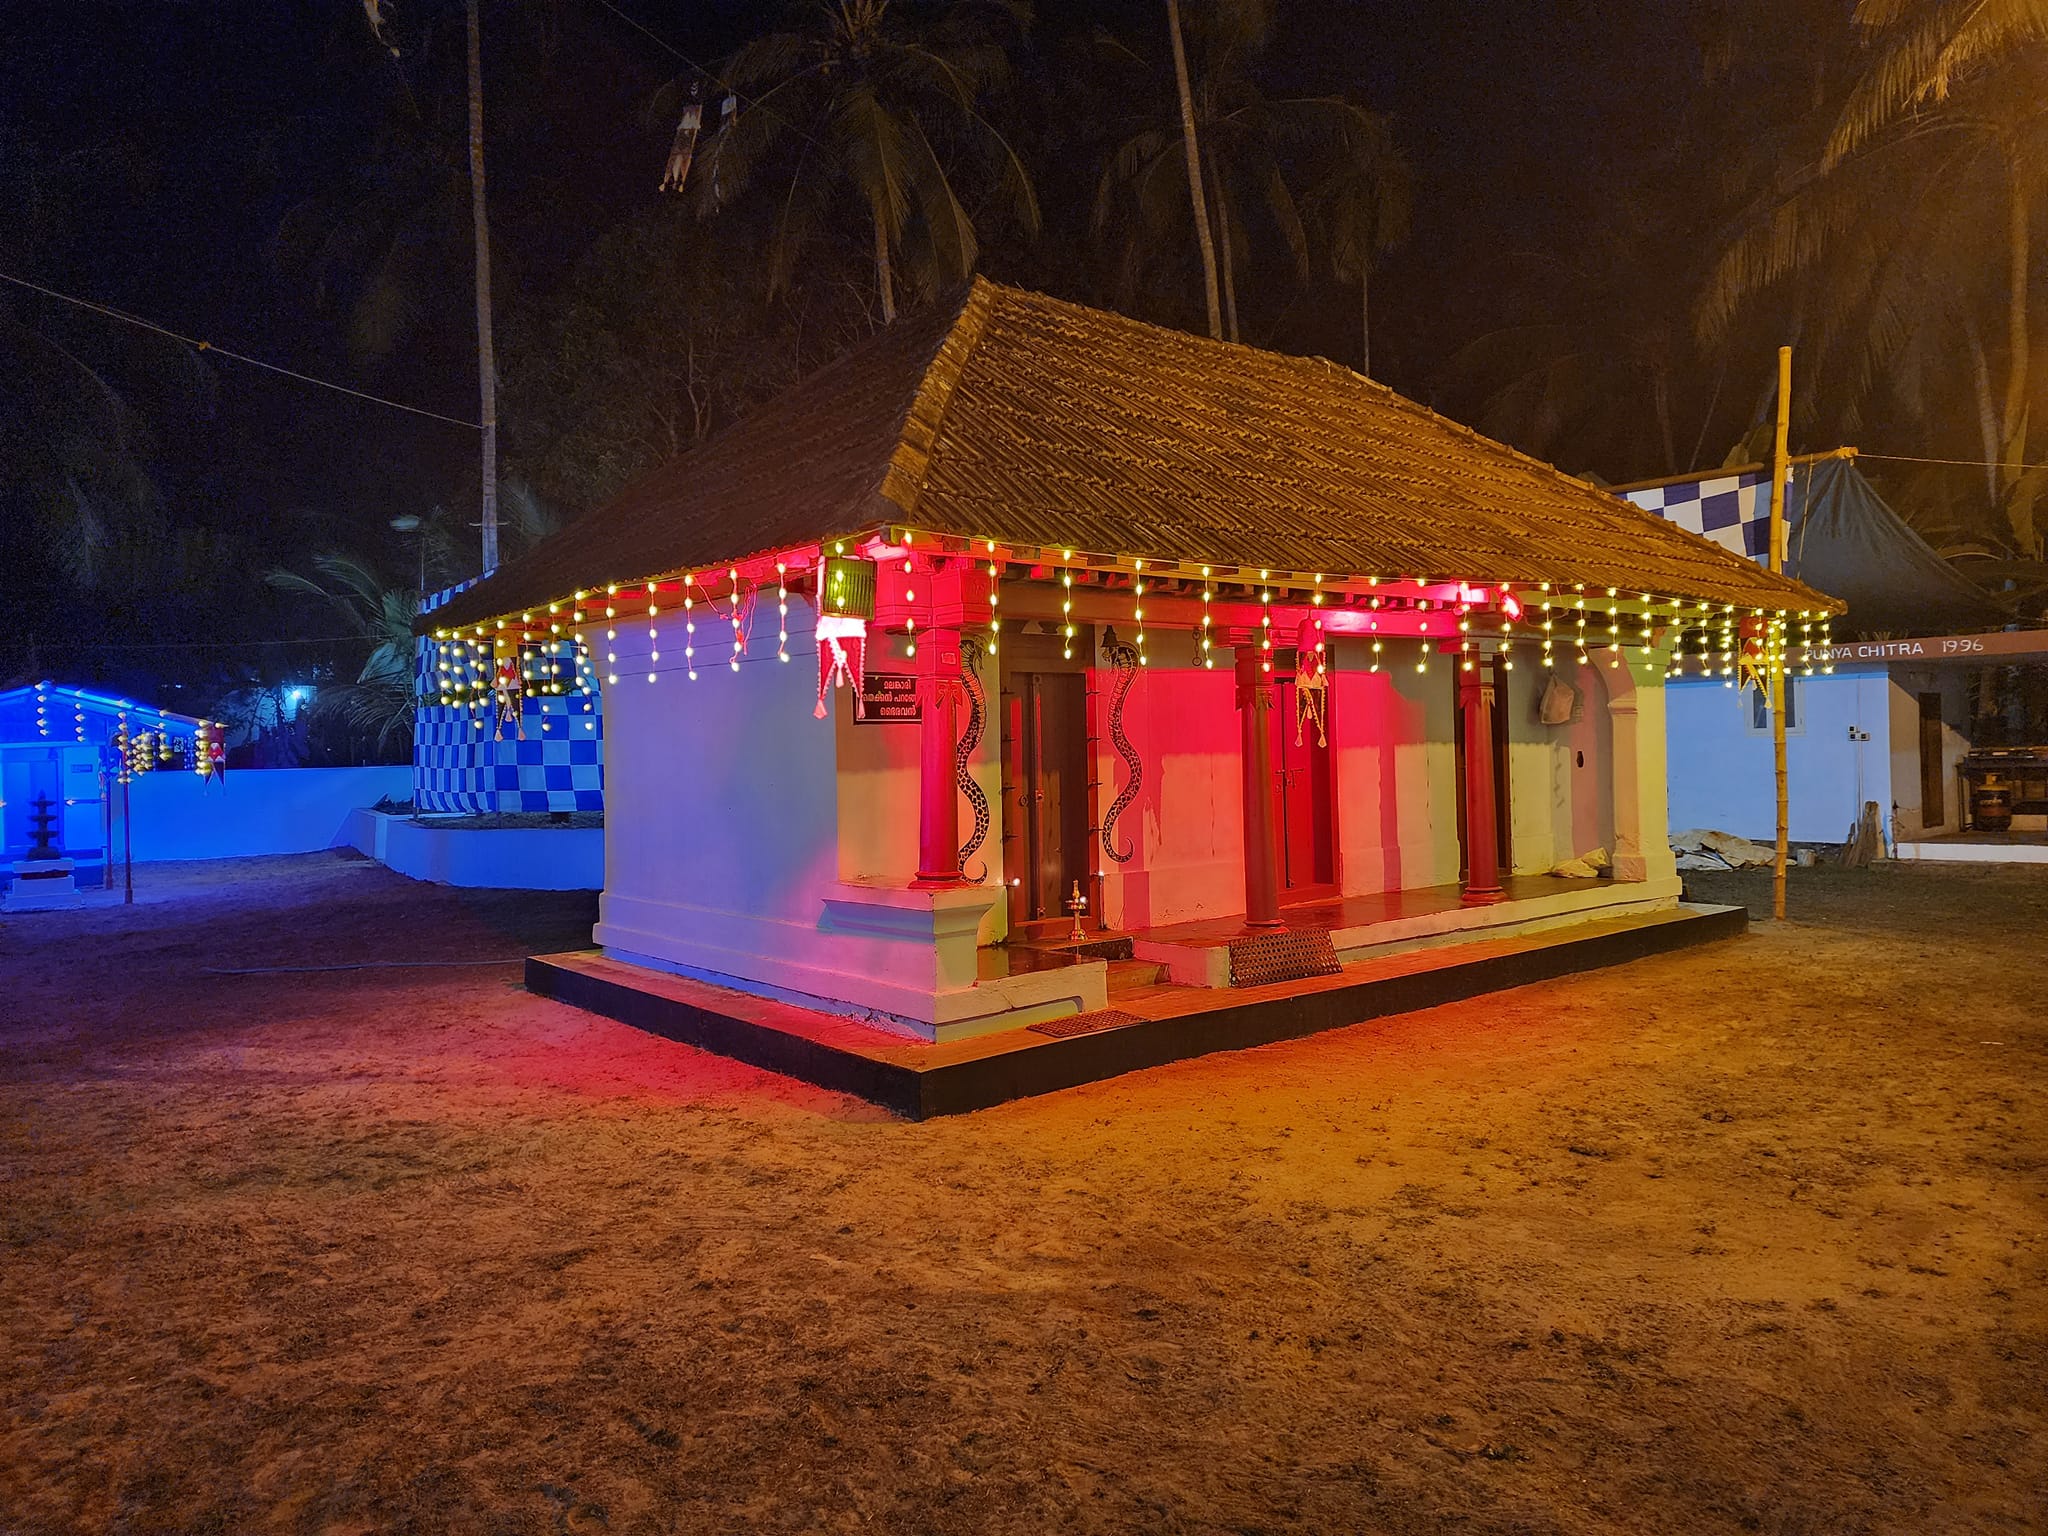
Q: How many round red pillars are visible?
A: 3